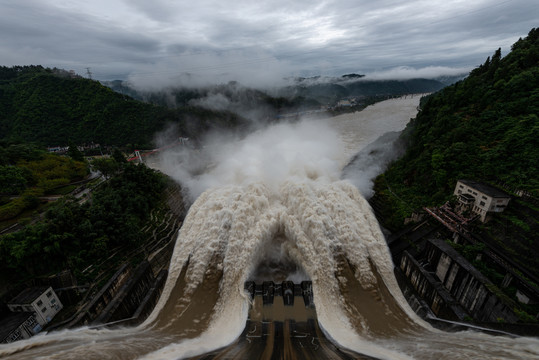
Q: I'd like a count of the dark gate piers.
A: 4